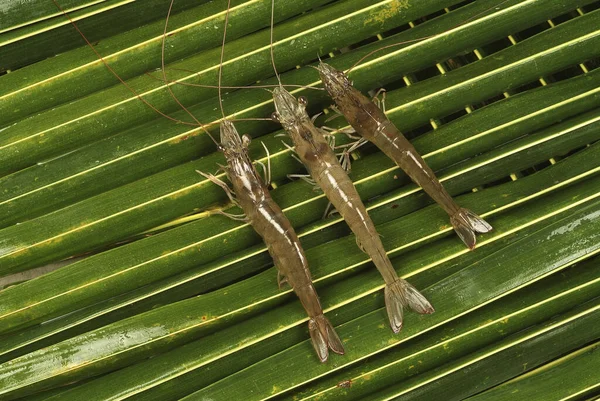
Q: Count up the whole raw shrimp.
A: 3